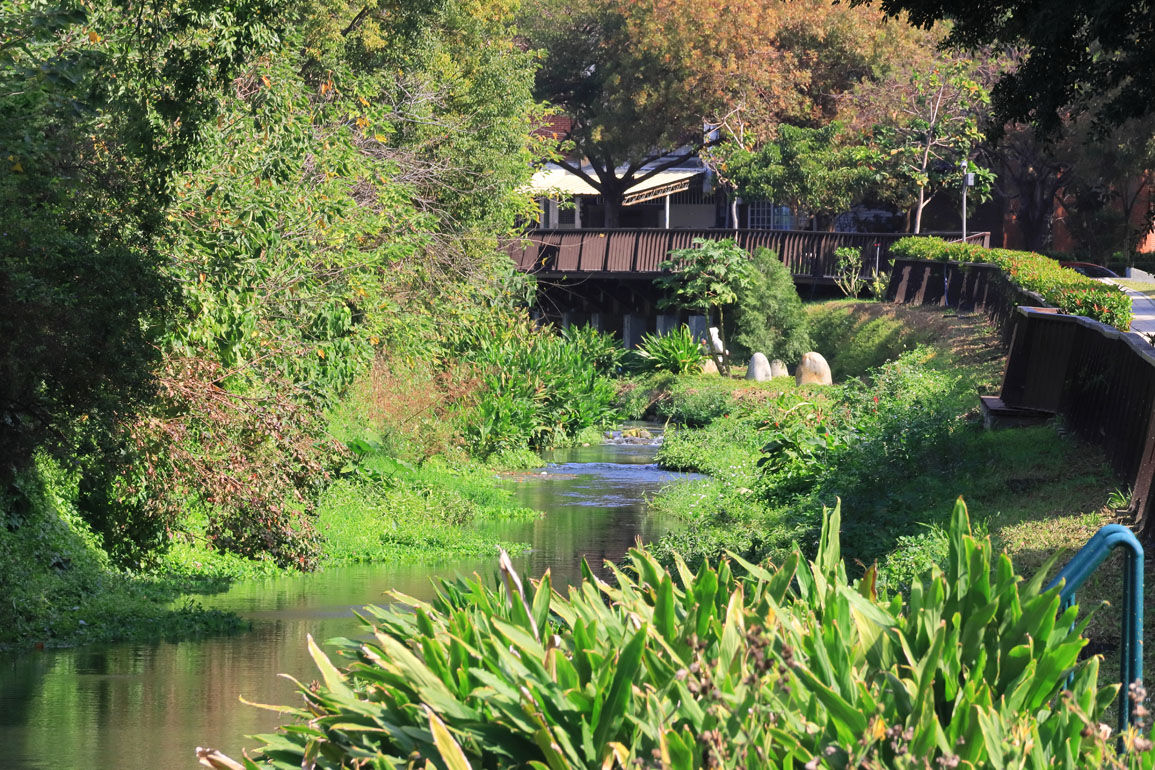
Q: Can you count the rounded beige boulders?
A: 3